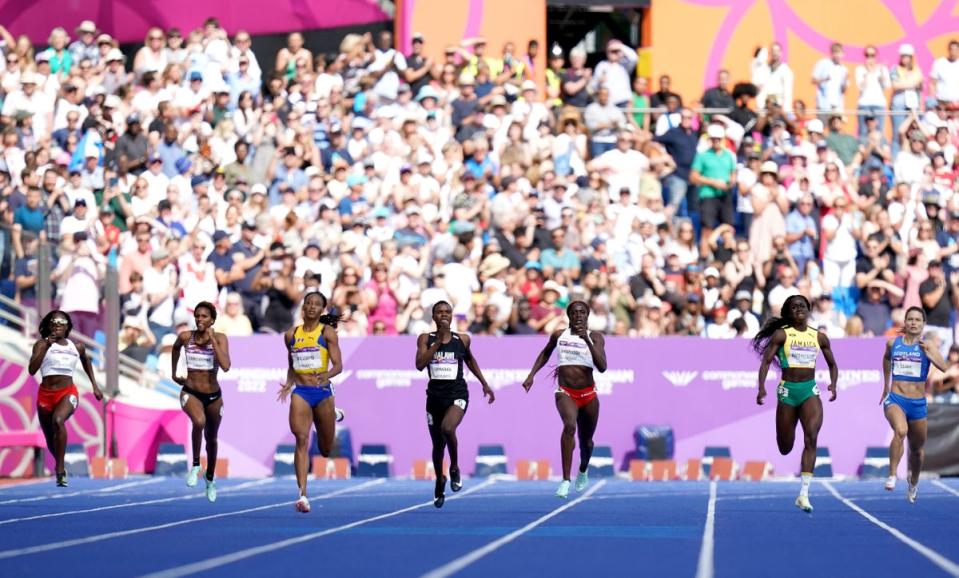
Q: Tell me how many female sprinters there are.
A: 7